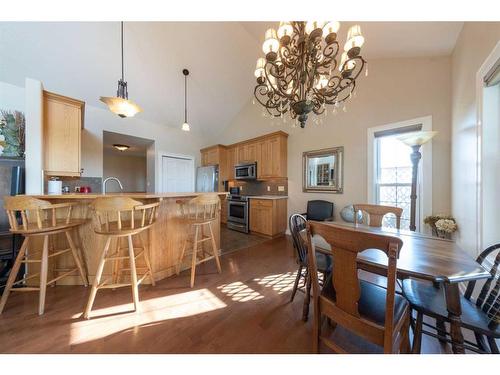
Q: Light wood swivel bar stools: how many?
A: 3